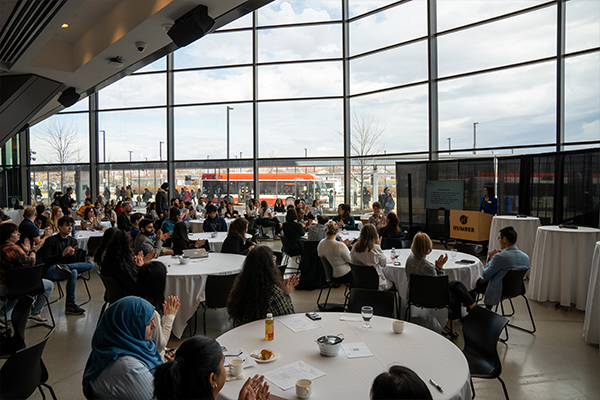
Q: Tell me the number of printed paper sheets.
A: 4